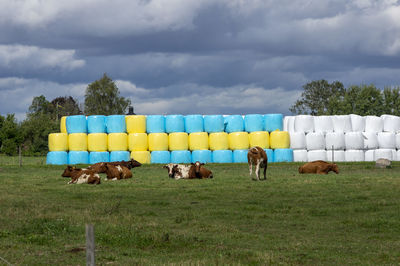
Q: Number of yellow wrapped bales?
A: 15